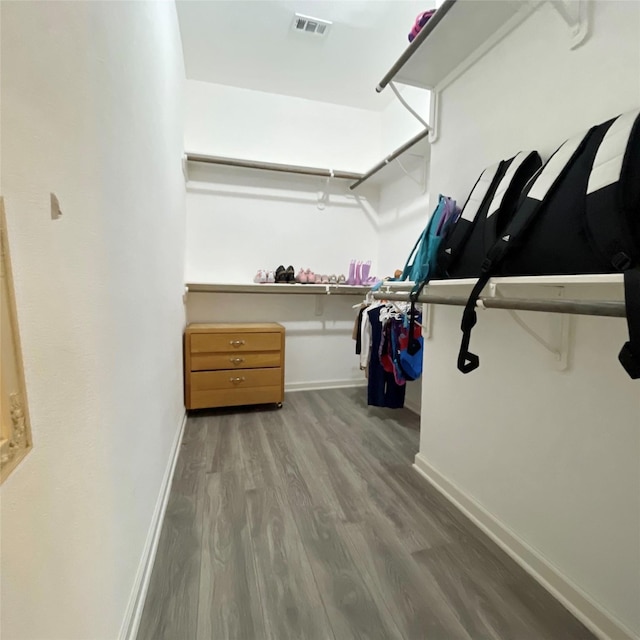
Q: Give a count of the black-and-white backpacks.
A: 2